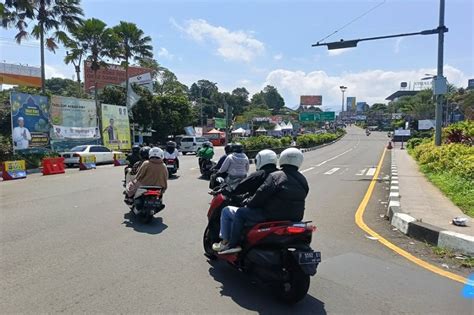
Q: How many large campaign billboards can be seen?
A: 3